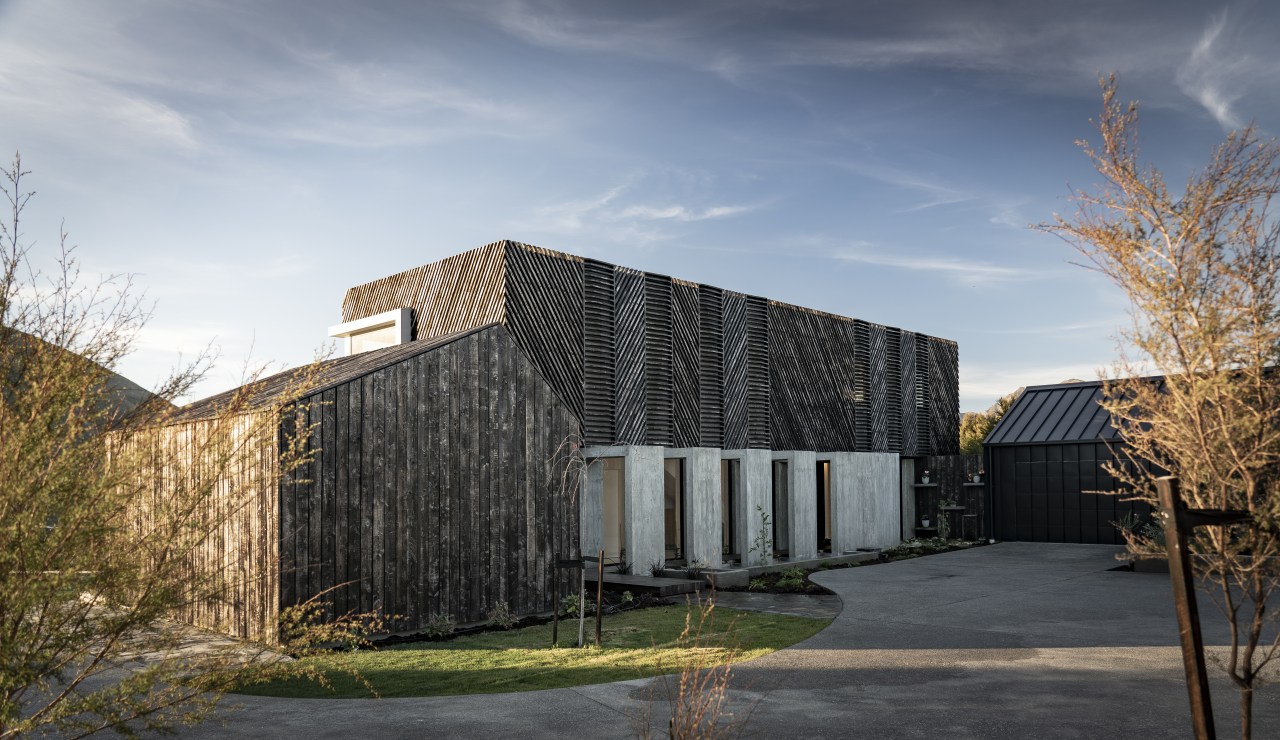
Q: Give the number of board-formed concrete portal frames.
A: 5